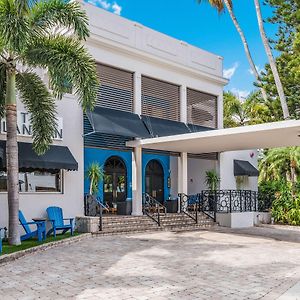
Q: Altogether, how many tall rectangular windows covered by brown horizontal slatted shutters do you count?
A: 3